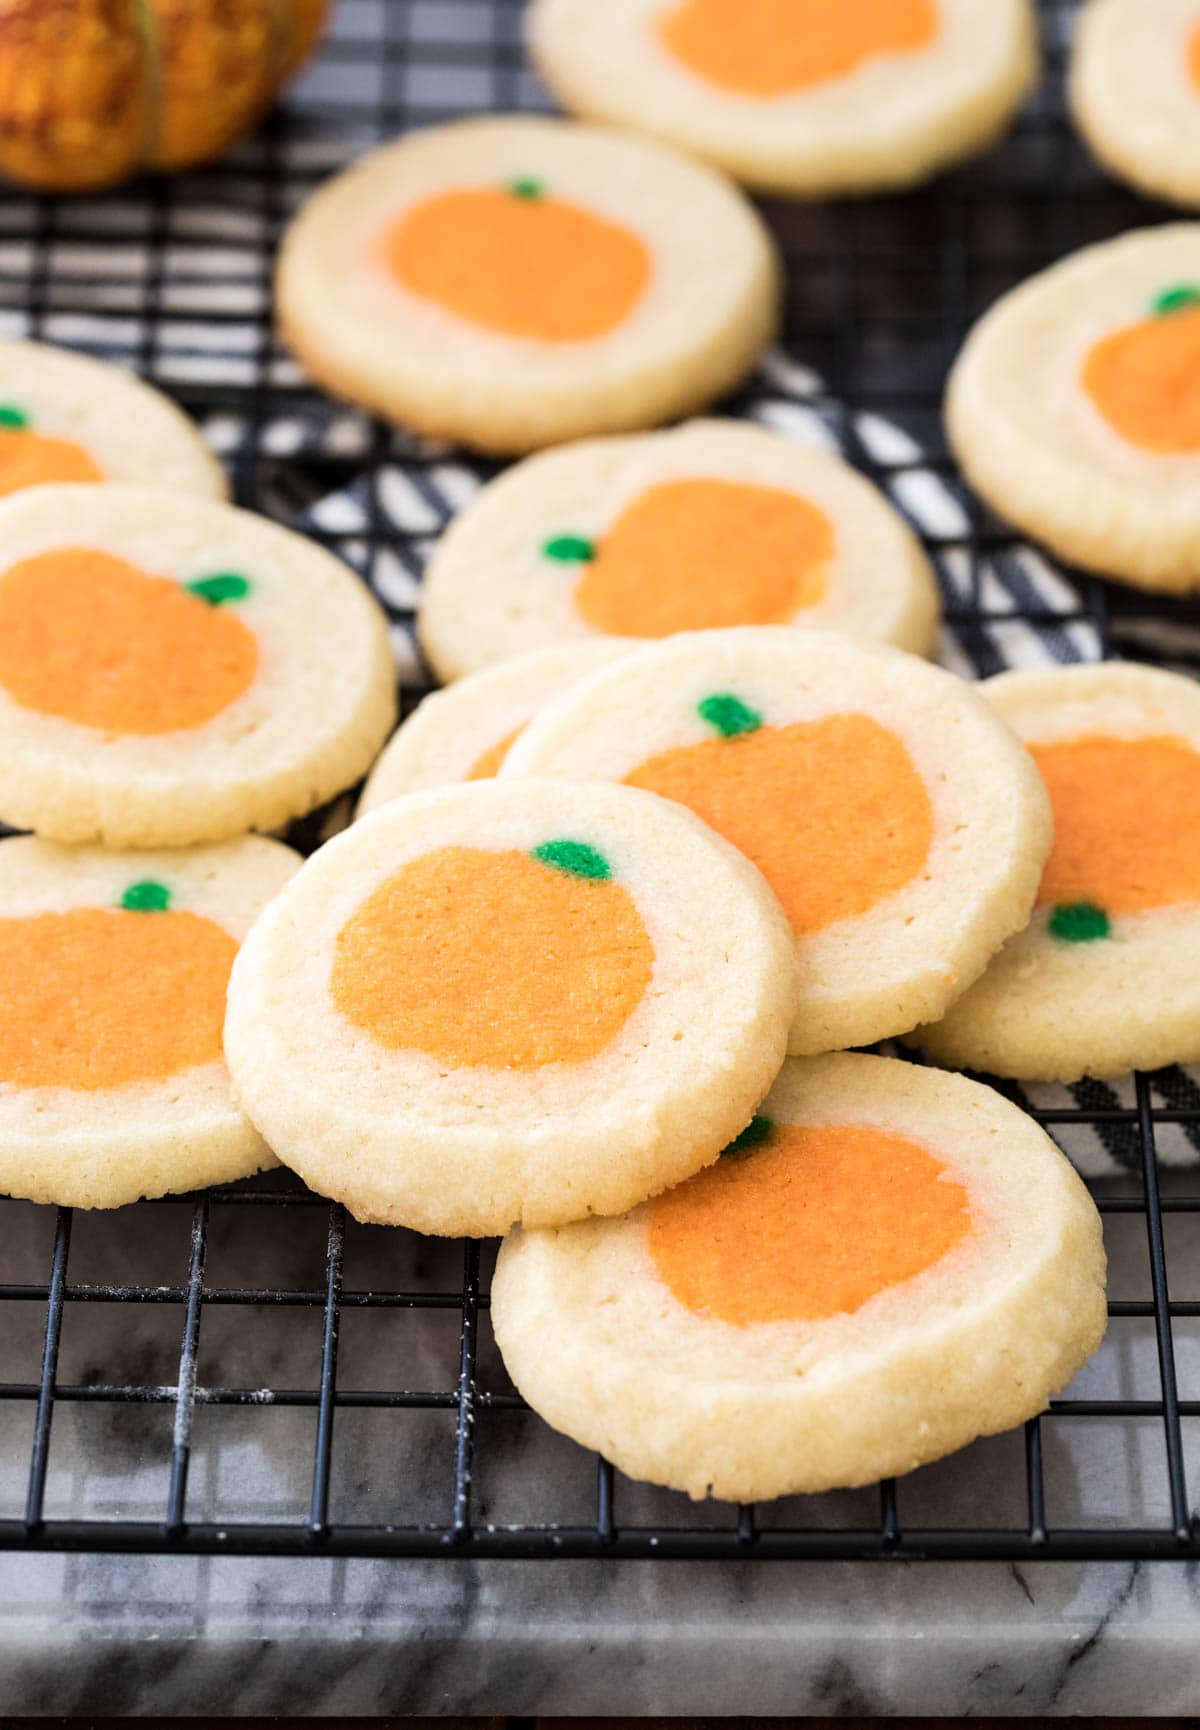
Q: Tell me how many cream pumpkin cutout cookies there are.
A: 13